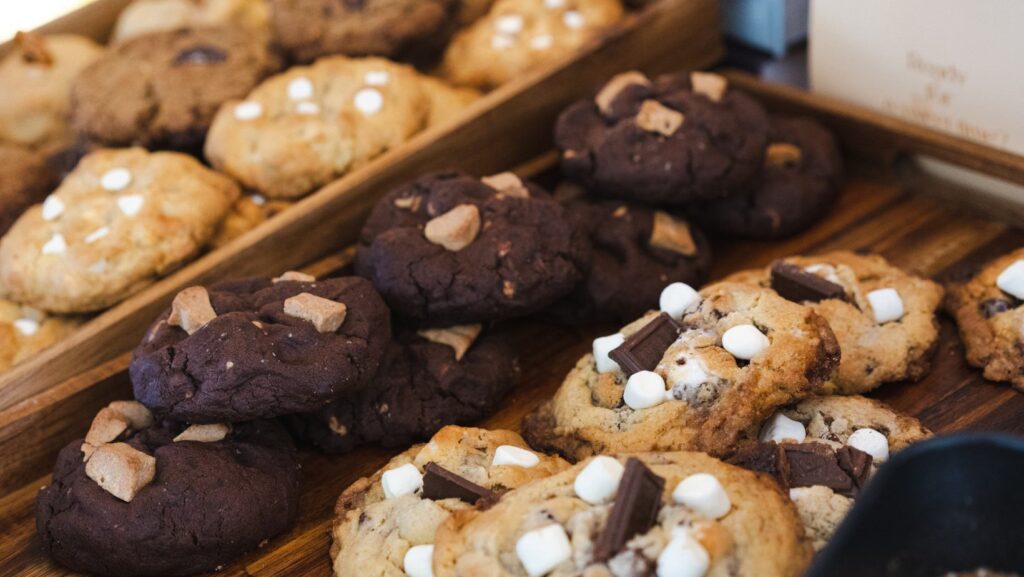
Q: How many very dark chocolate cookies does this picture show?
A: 7